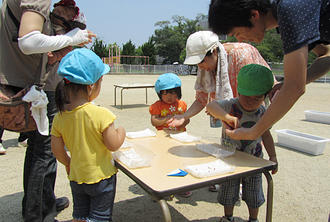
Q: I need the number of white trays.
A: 2